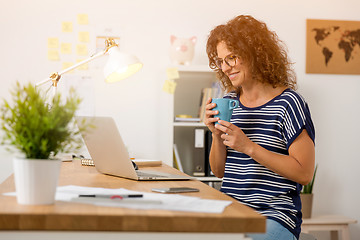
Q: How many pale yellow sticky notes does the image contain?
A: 11